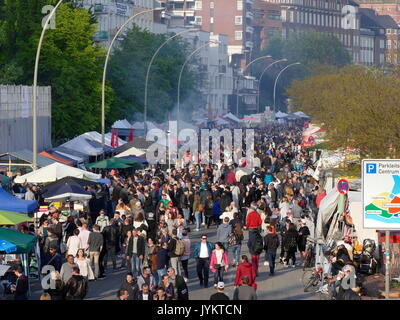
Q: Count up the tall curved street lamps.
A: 7